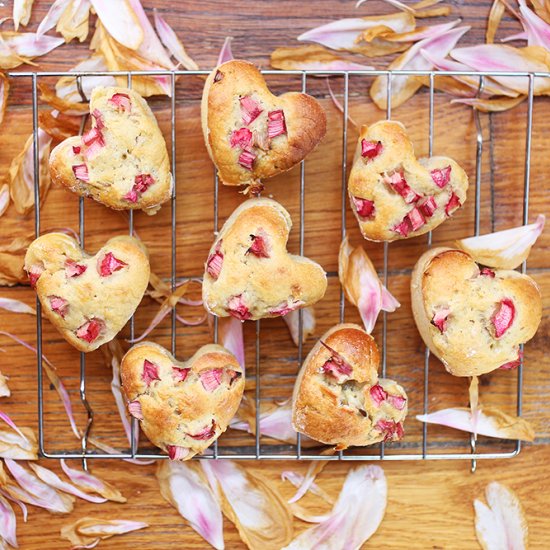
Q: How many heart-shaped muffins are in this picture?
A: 8